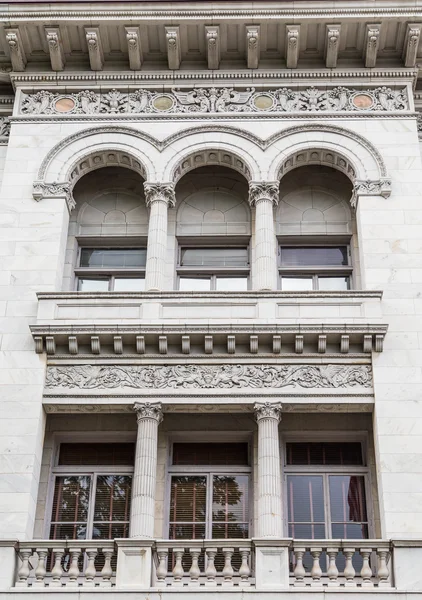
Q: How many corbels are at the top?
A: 11